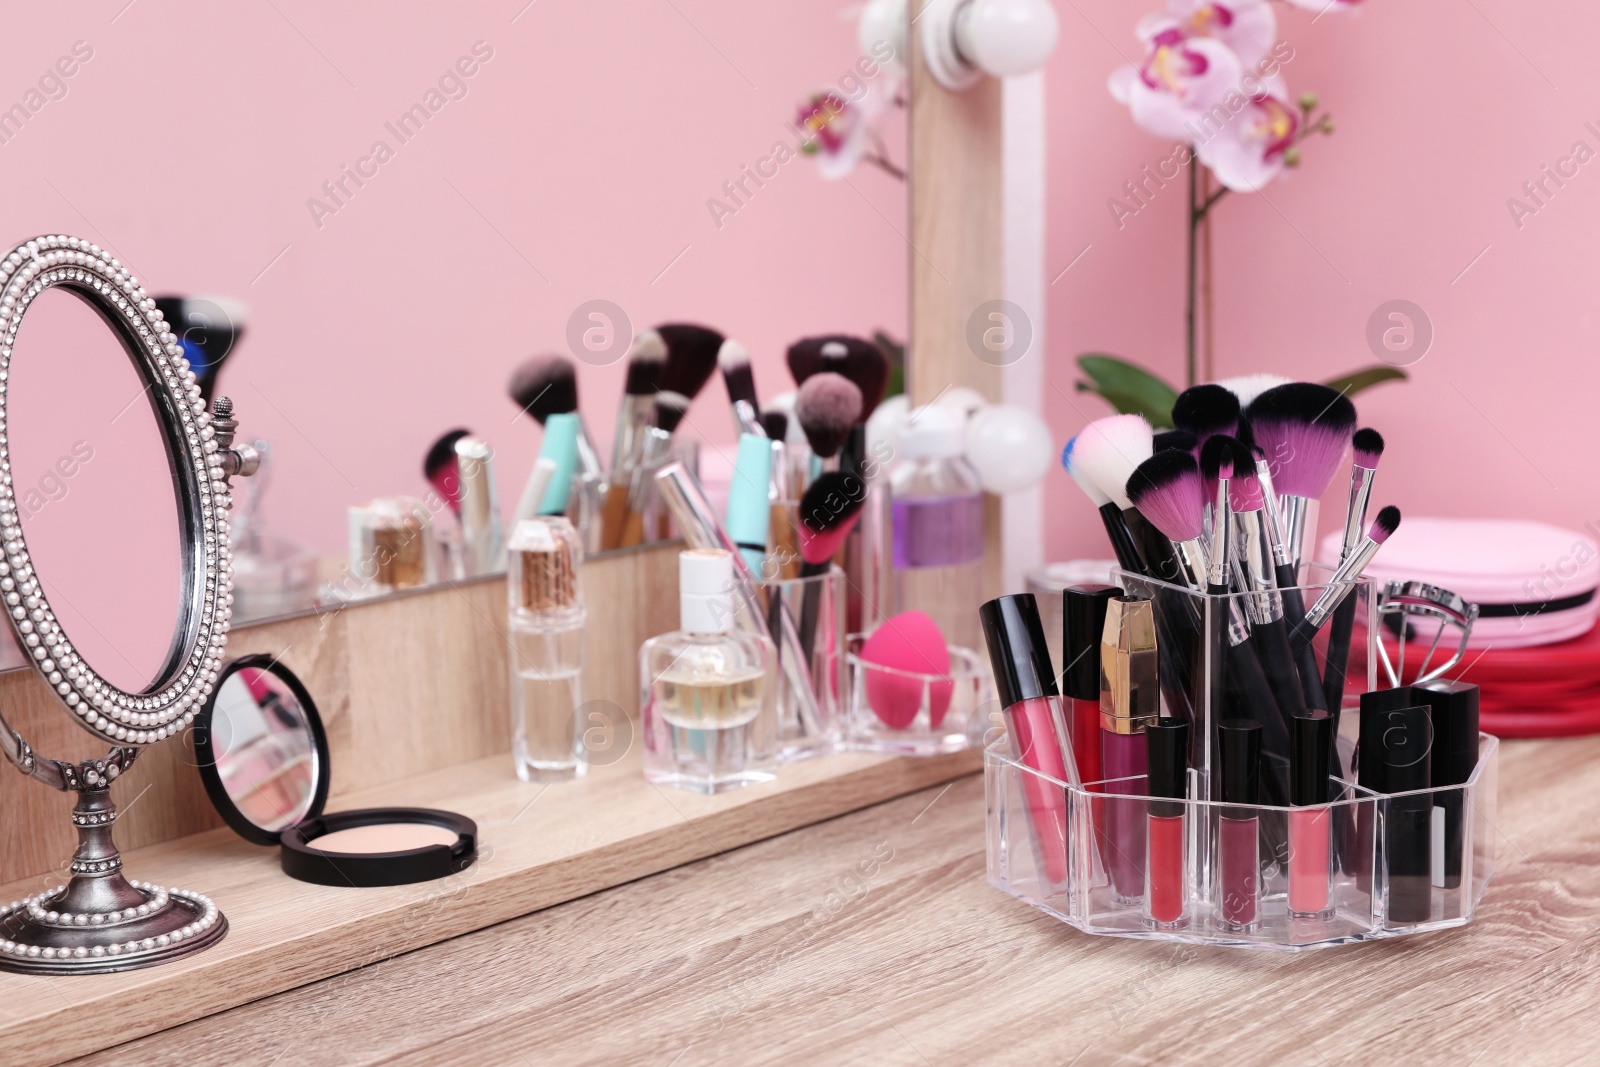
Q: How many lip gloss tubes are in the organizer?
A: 6